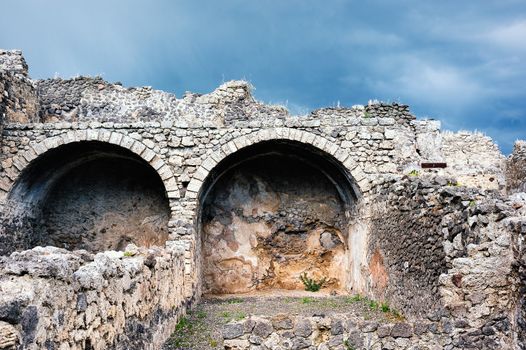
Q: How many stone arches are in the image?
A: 2